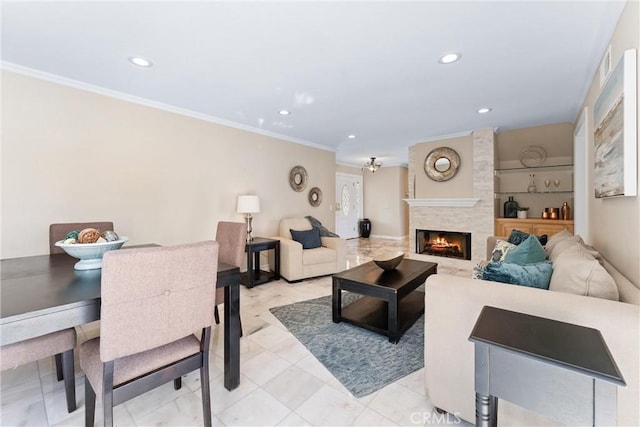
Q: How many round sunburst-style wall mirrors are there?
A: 3